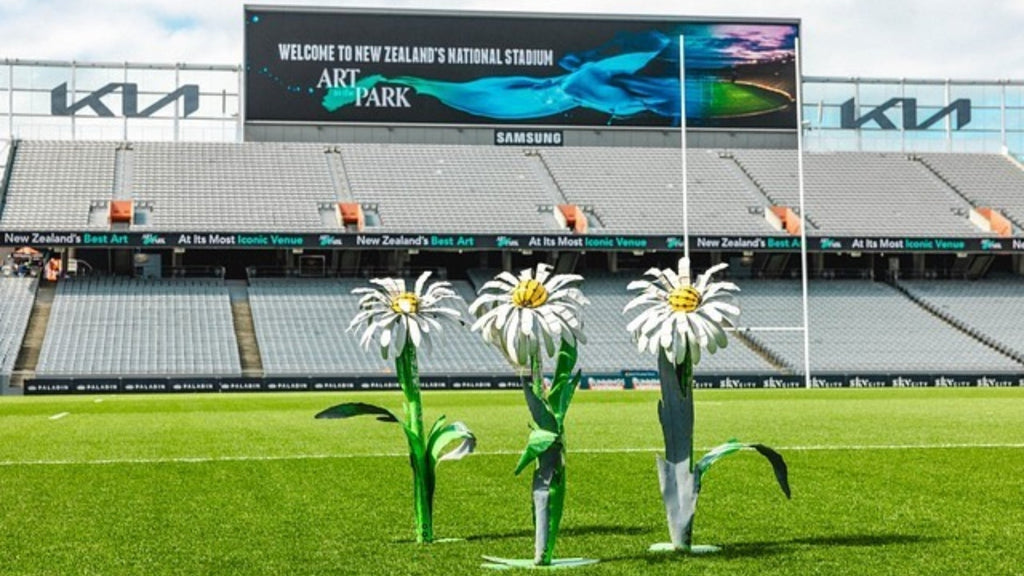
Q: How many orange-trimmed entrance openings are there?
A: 5